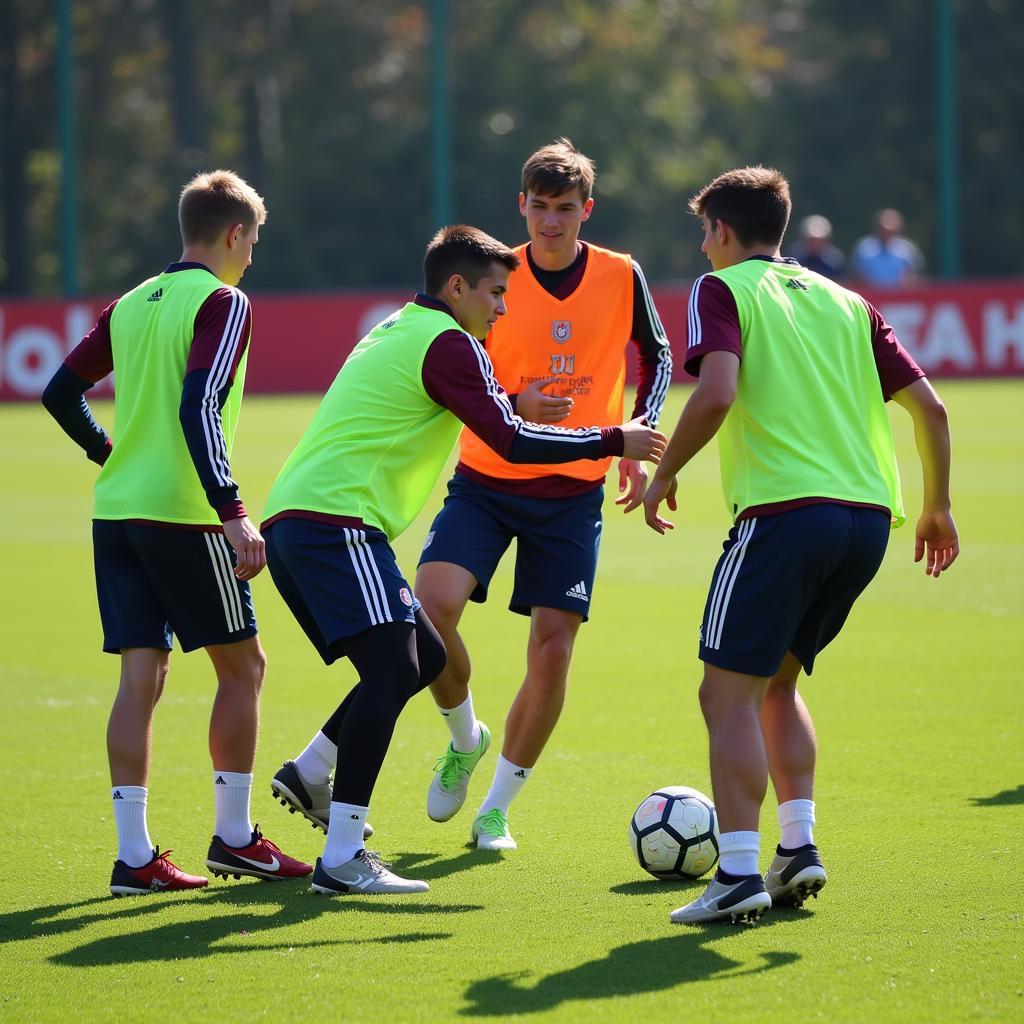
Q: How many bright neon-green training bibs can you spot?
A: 3